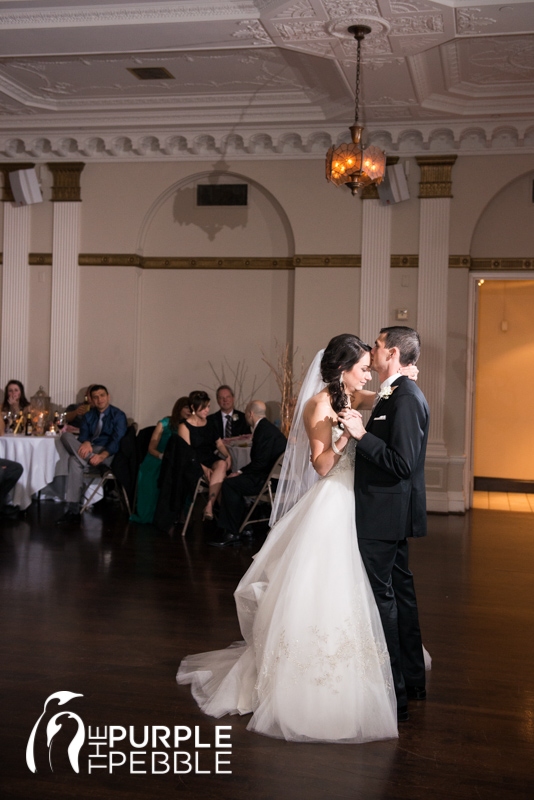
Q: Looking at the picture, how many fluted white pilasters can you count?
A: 4